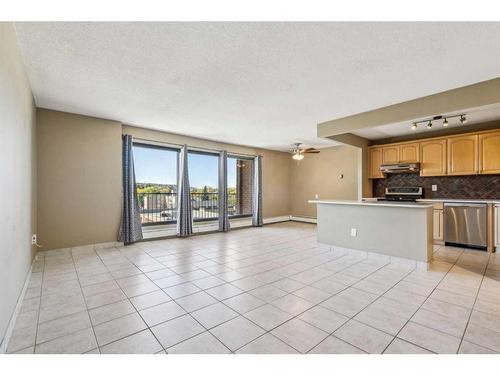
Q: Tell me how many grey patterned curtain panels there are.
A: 4